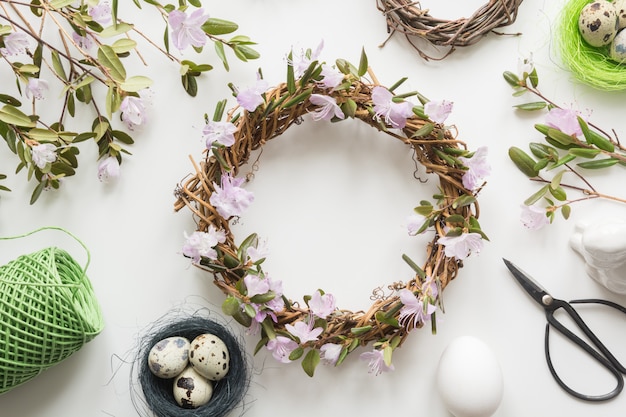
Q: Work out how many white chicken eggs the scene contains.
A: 1